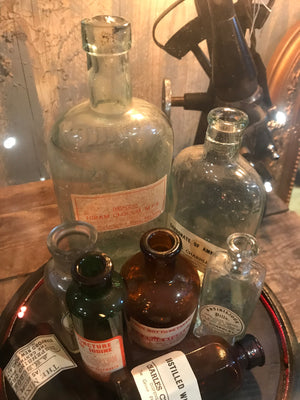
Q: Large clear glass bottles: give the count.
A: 2